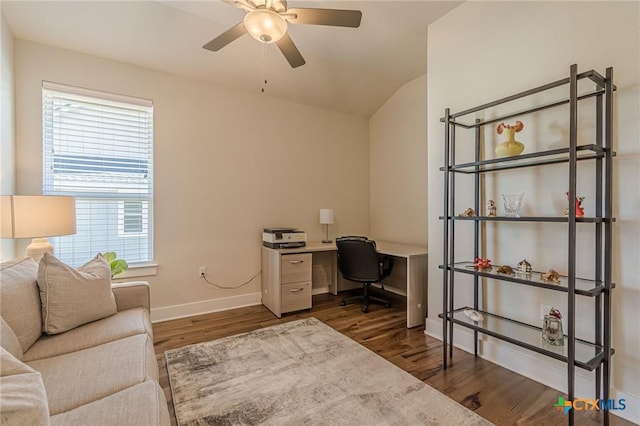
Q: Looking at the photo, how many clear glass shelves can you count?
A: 5